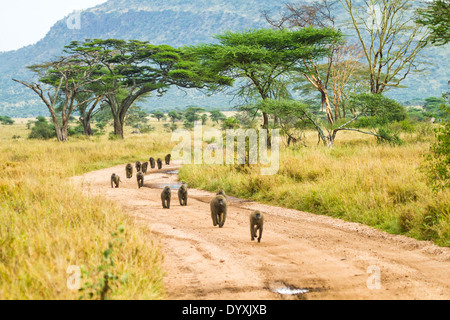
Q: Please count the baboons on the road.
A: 12